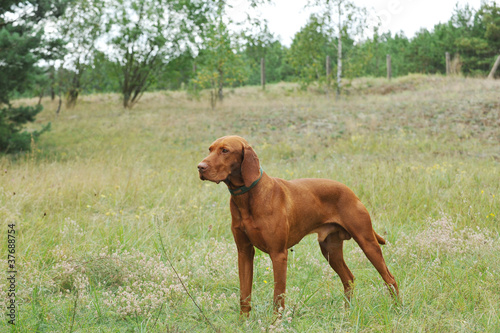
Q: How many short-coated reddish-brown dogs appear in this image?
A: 1